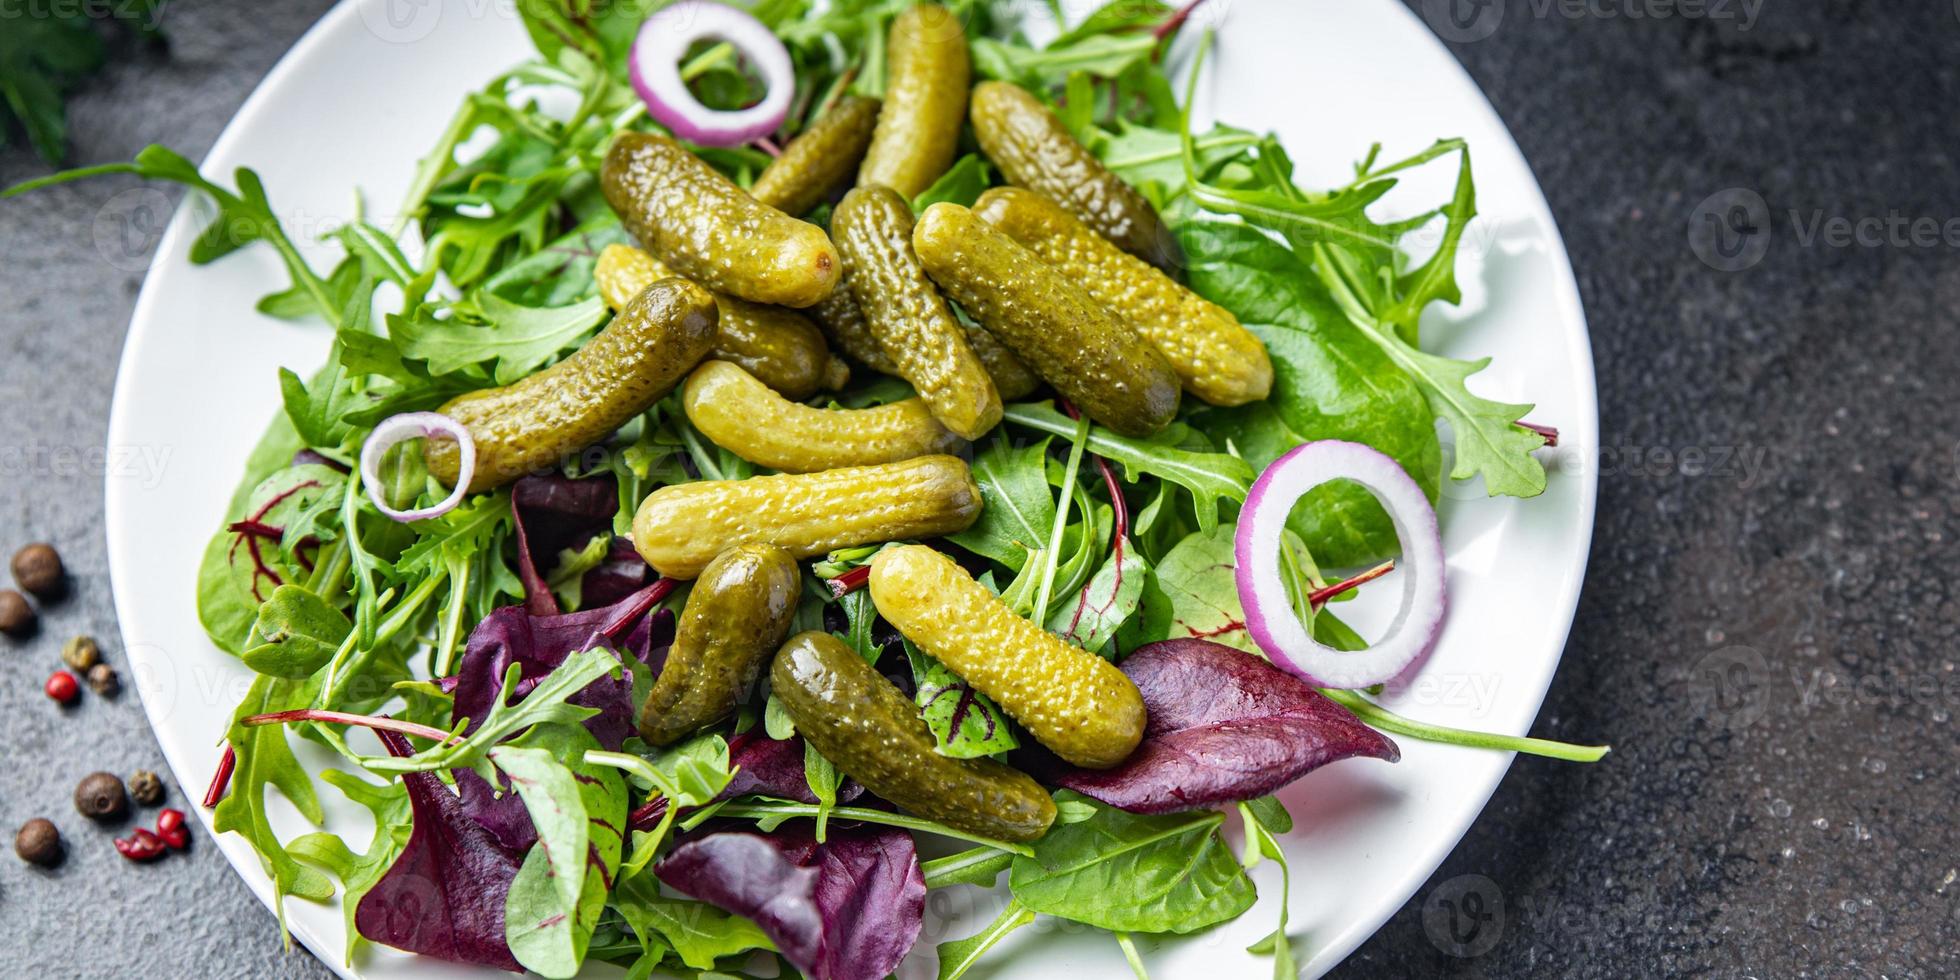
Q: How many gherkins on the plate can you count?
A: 15